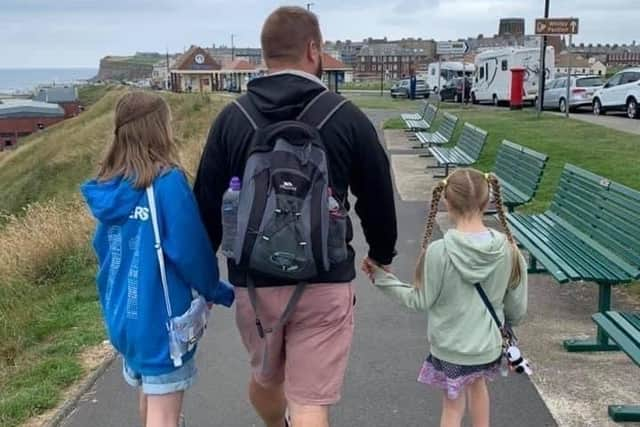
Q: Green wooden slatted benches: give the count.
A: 7